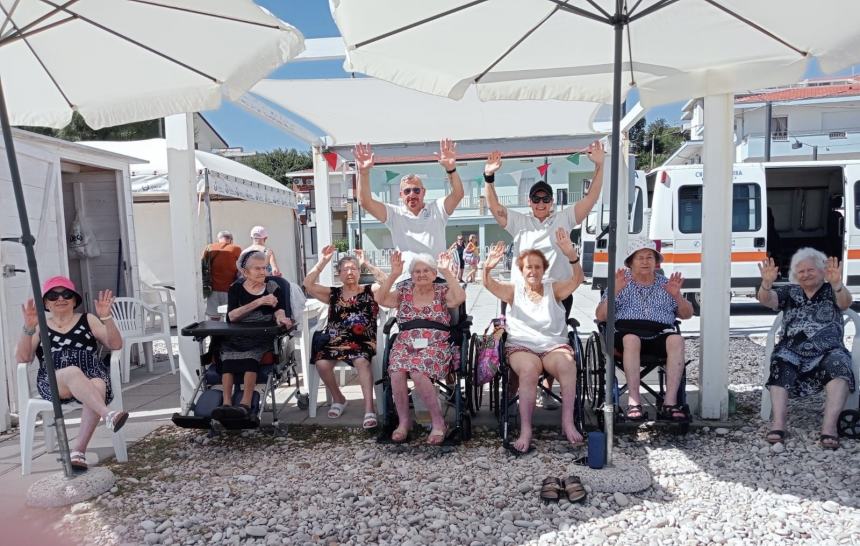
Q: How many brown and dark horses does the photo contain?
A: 0